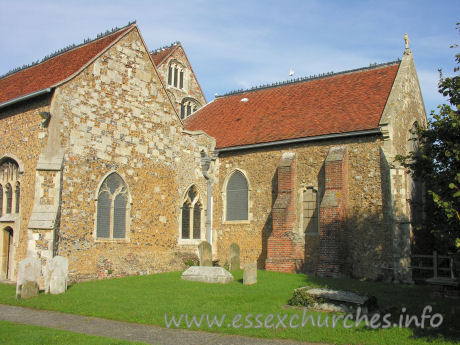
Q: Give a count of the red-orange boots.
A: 0